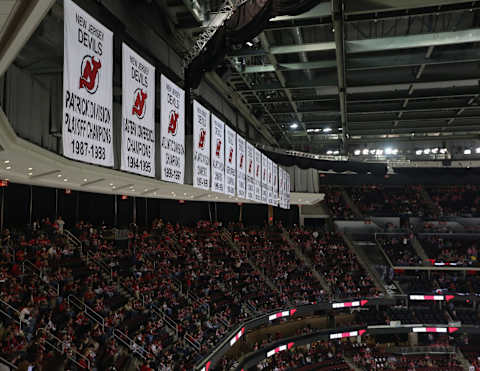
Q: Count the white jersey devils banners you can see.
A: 15